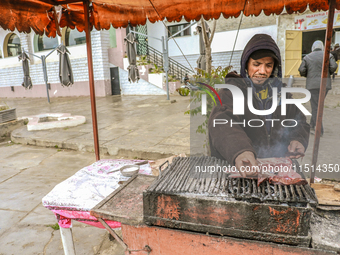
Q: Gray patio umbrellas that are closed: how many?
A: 4